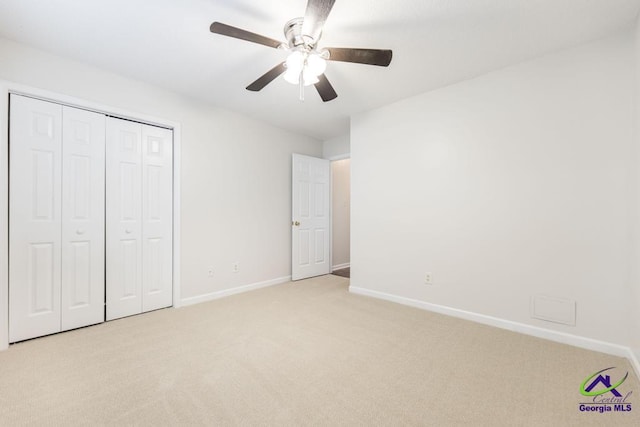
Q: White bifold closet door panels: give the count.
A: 4